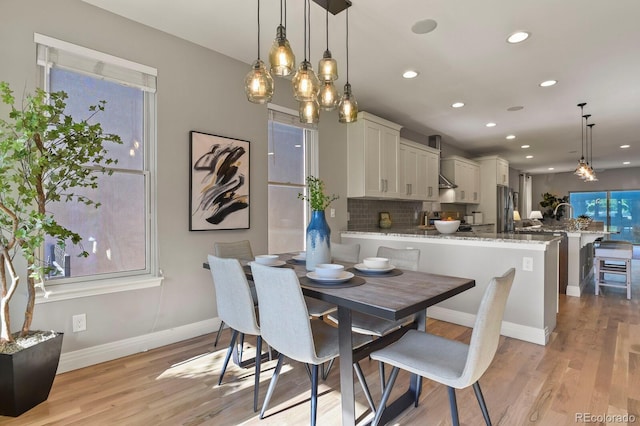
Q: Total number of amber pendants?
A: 7